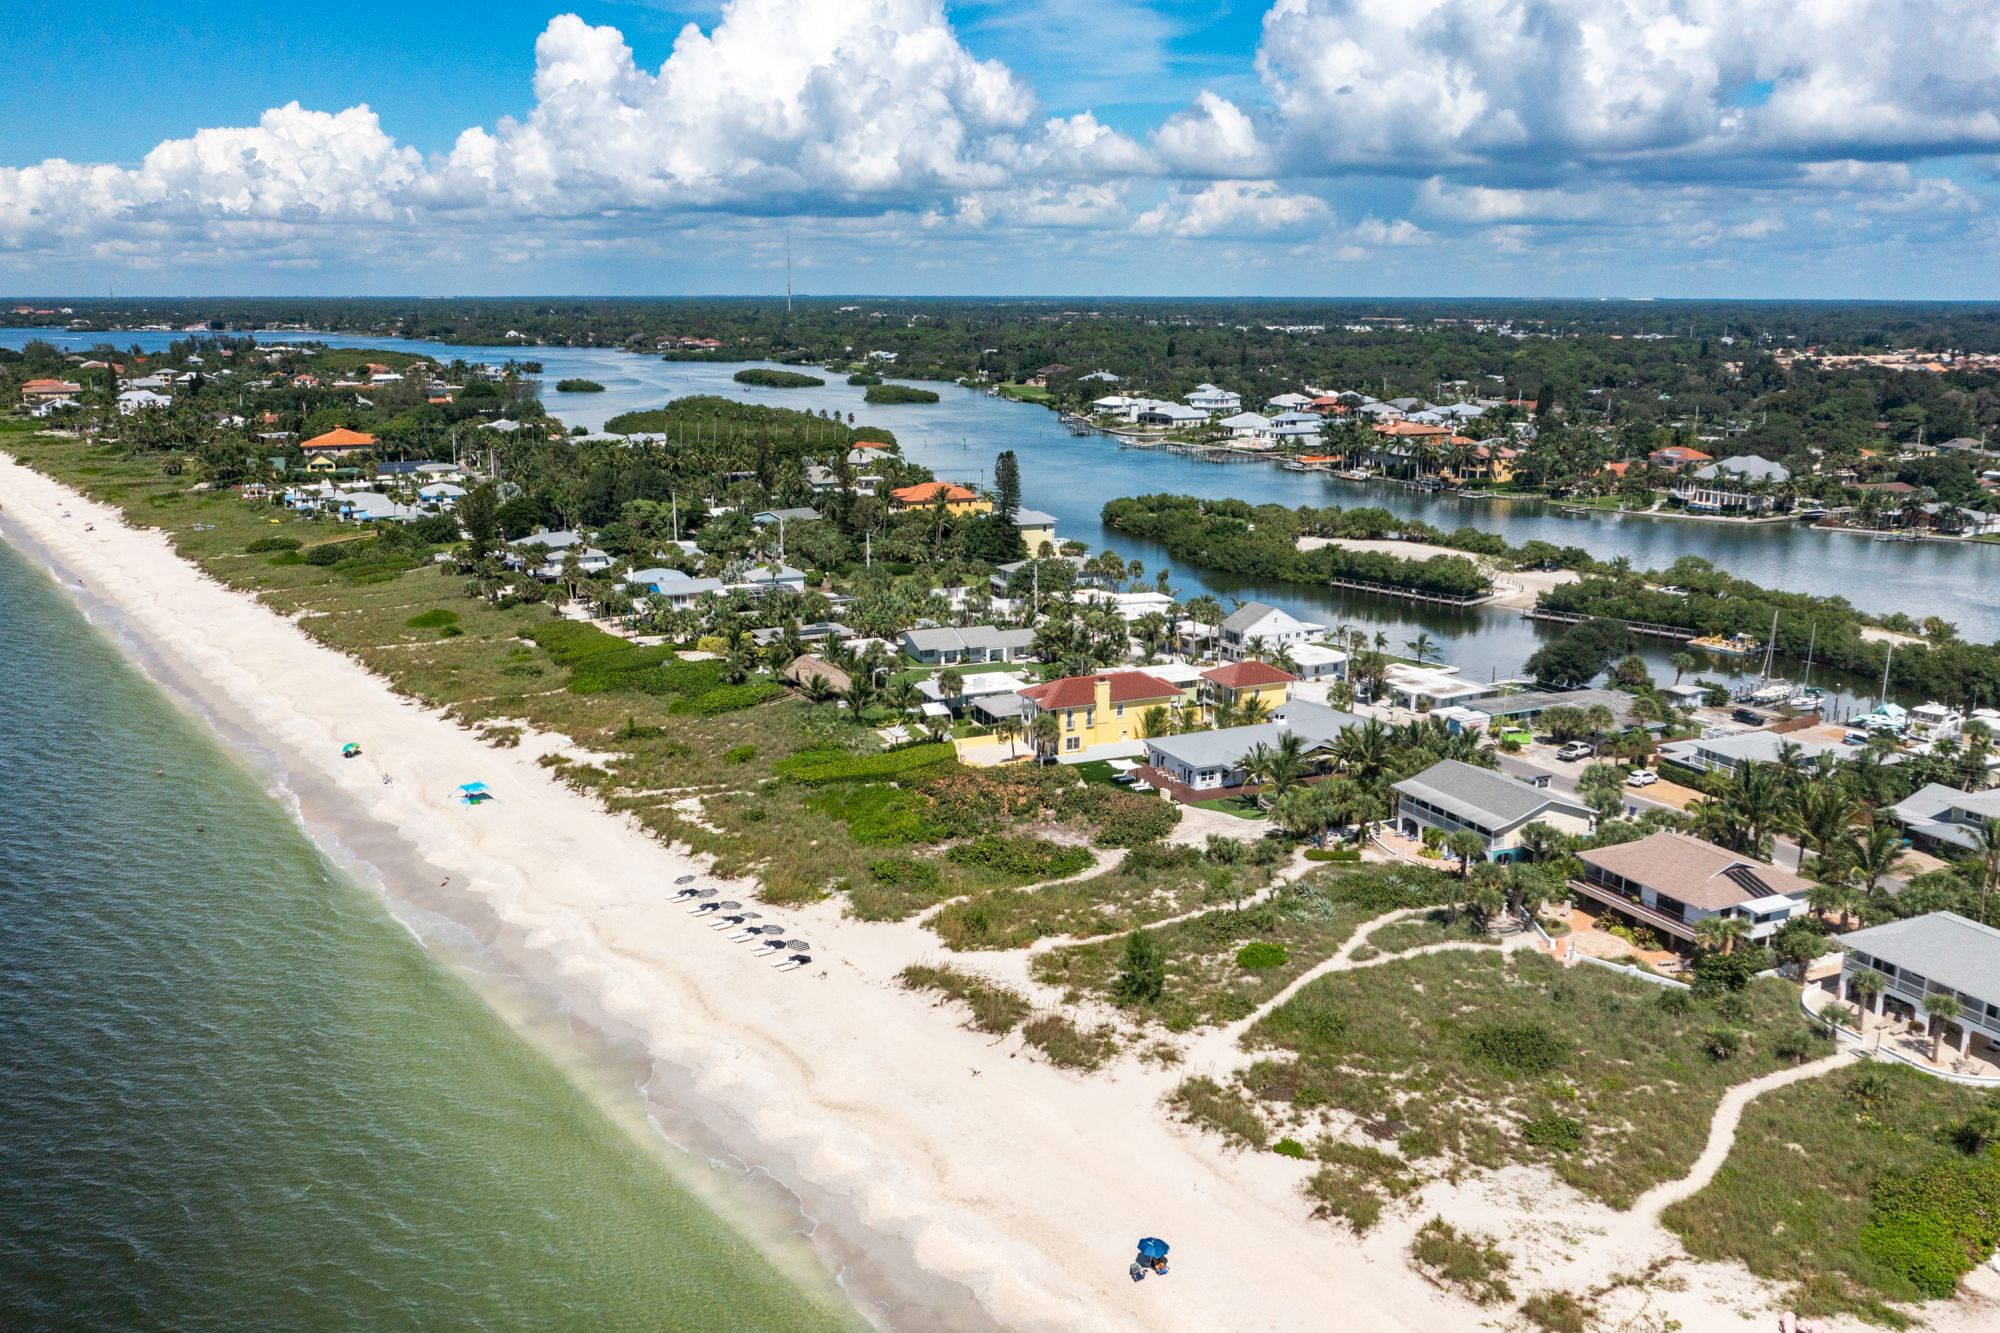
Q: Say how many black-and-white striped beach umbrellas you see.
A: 6